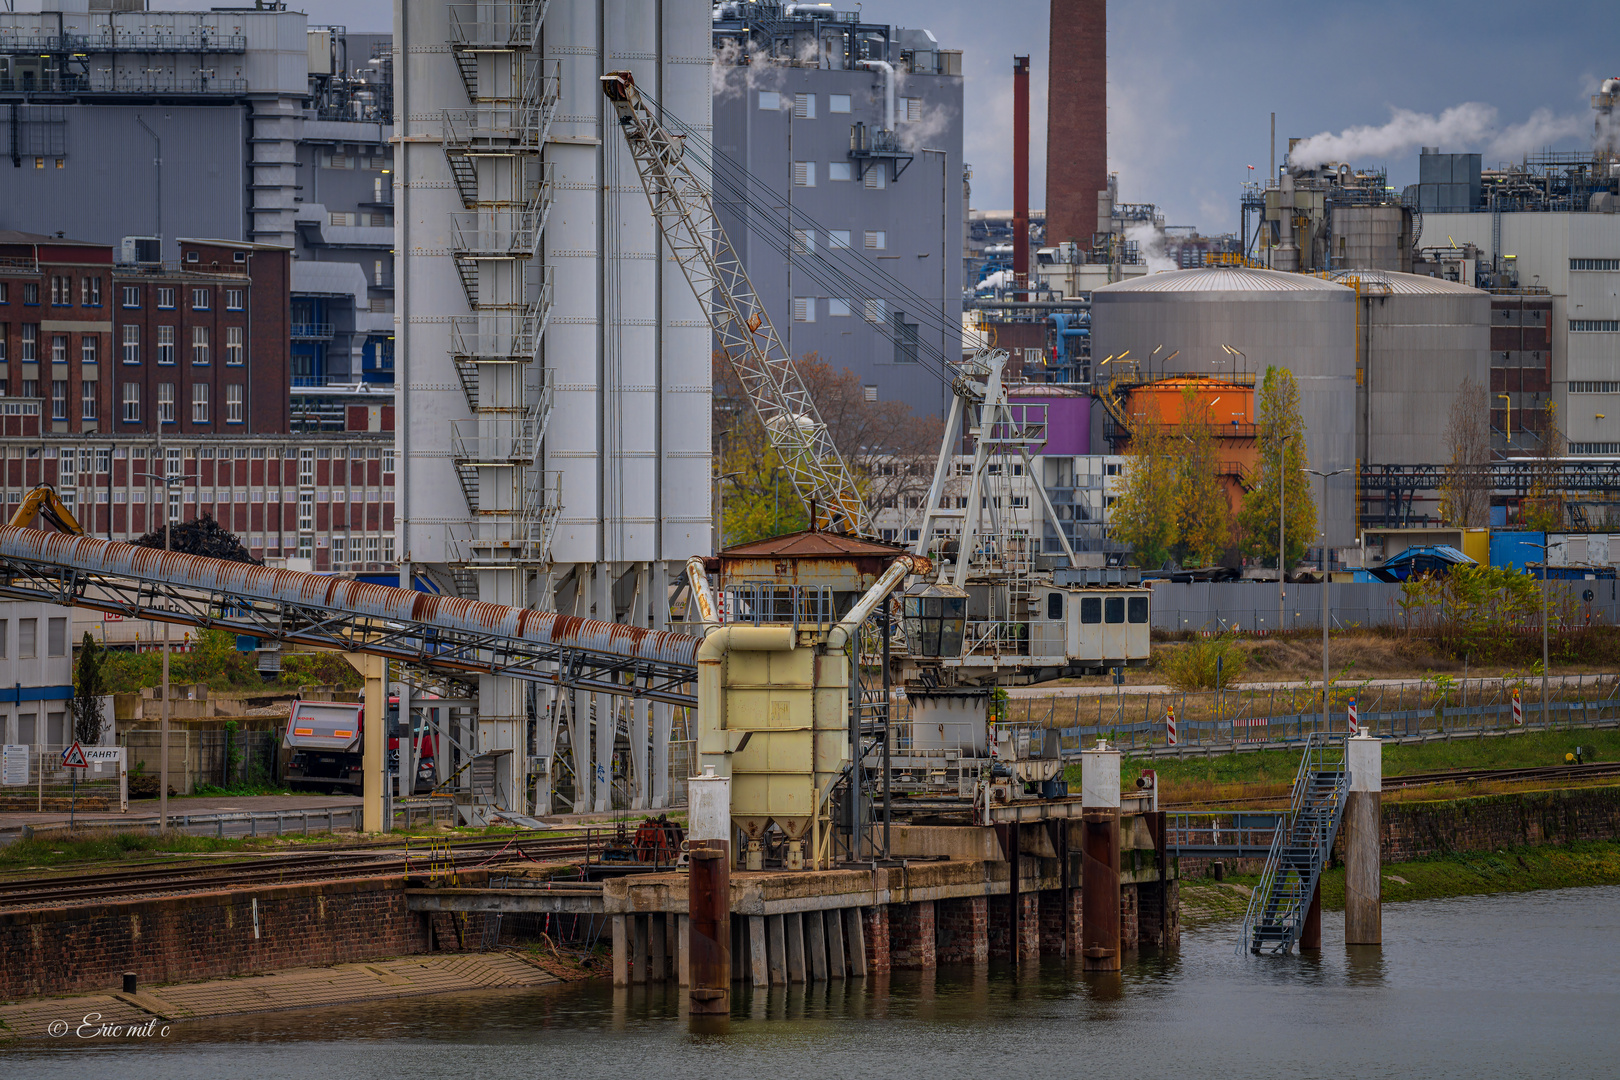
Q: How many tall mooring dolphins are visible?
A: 3